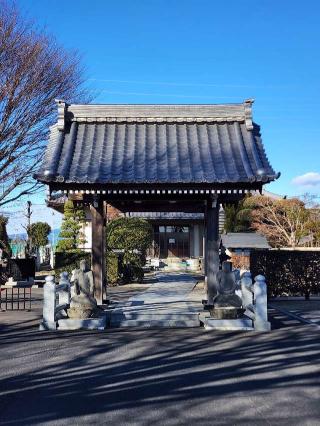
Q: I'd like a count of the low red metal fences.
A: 1